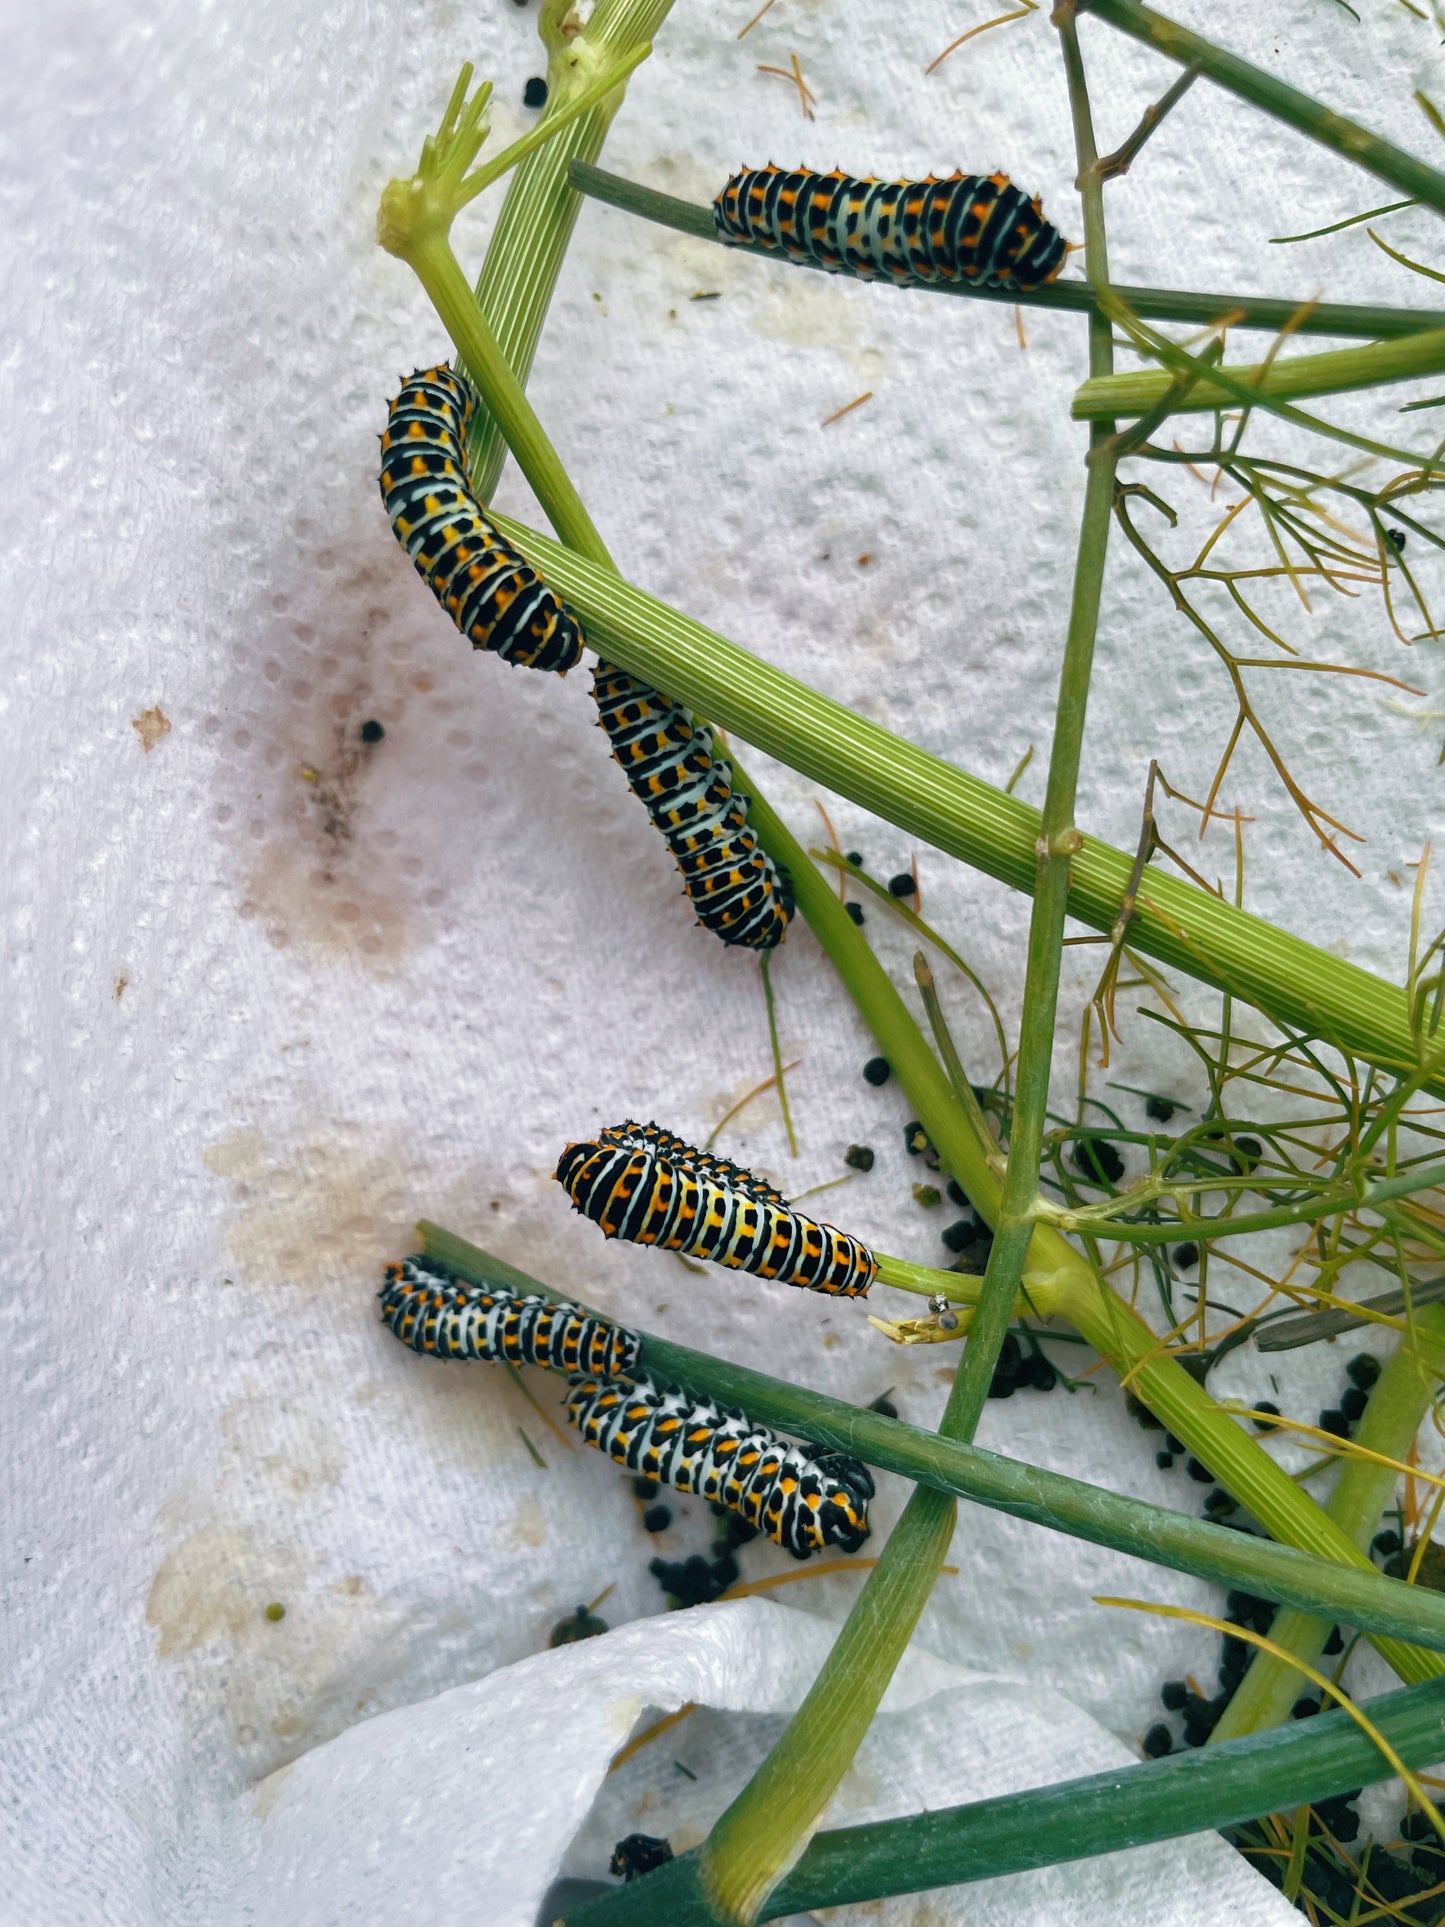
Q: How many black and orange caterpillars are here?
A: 7